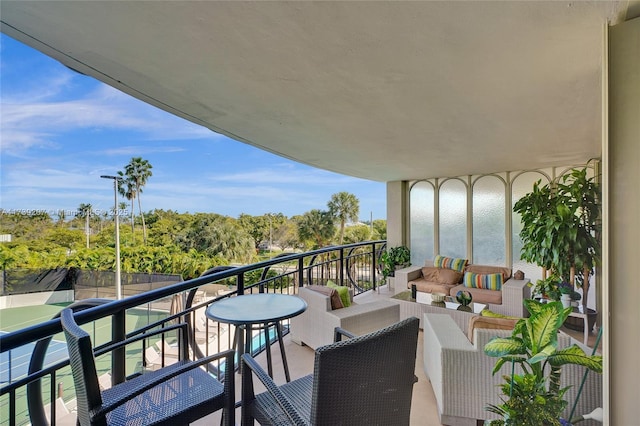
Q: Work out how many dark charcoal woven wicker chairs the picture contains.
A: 2